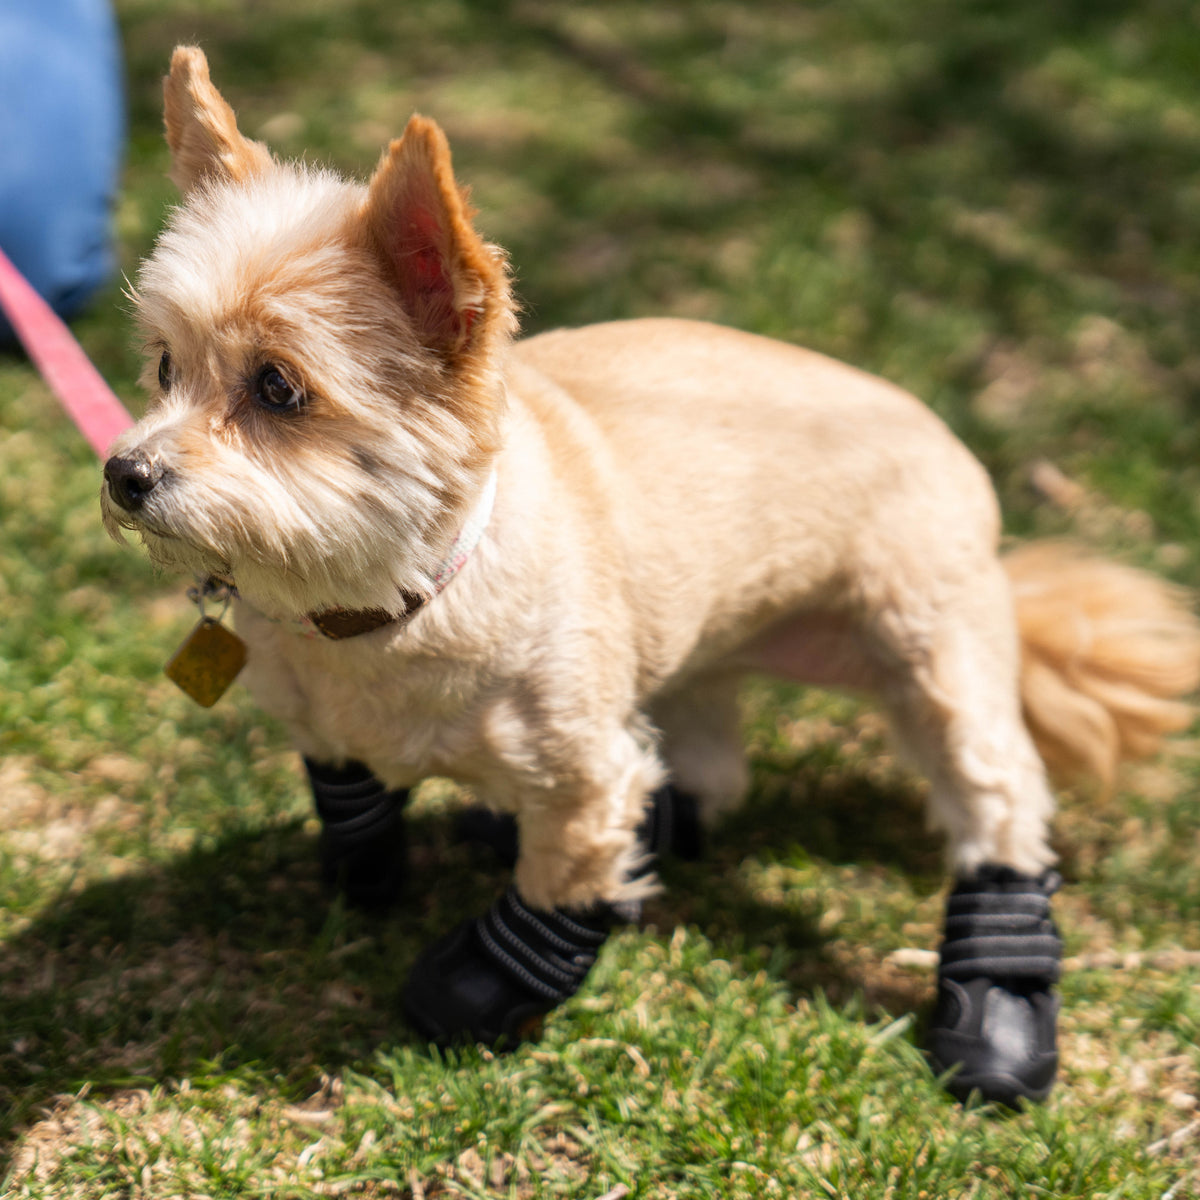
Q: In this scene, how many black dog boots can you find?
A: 4